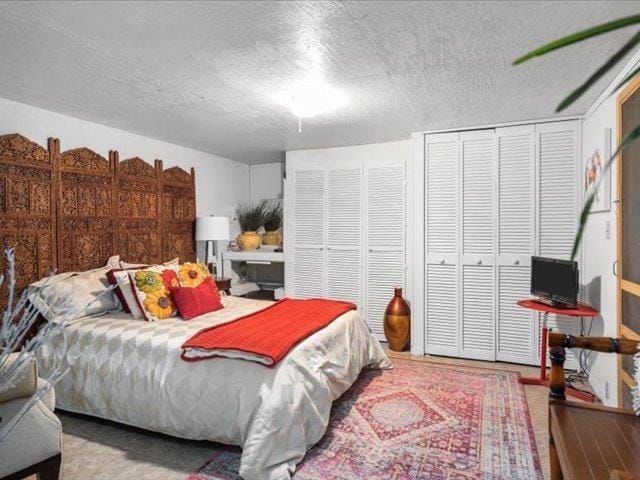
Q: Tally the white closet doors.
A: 7